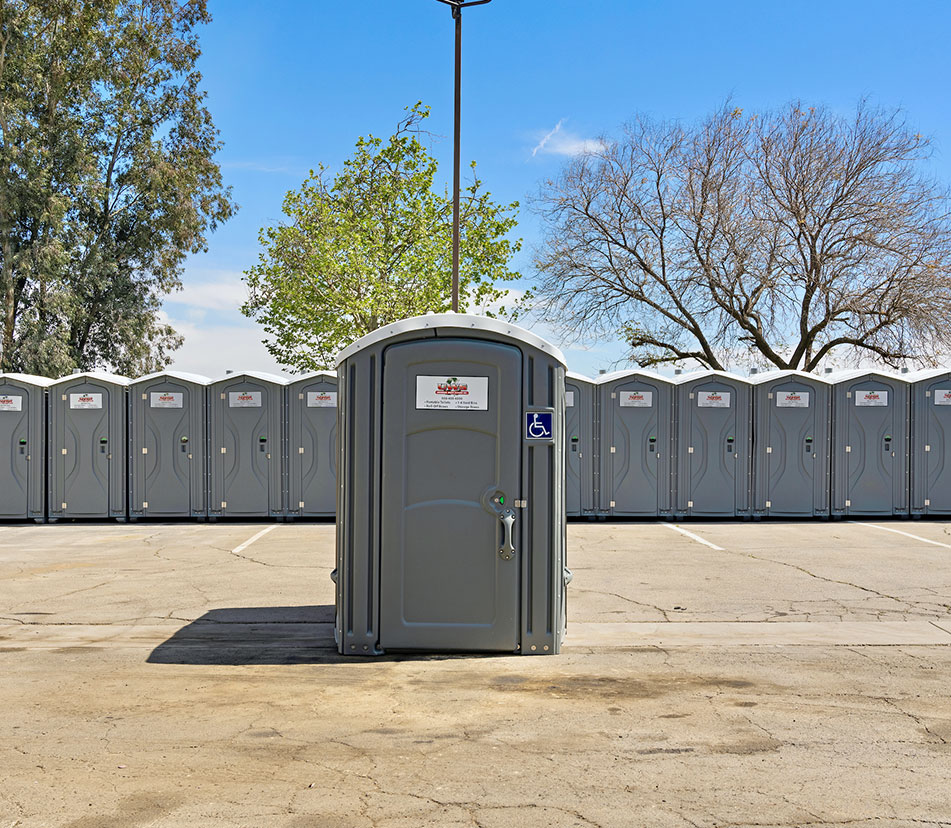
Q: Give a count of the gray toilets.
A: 12